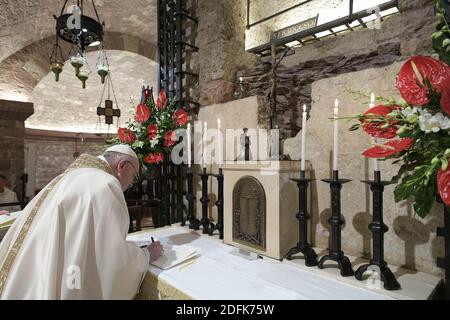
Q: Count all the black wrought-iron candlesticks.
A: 6